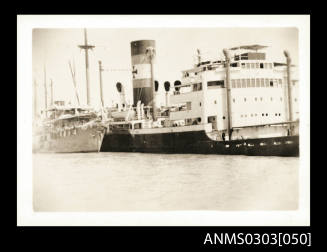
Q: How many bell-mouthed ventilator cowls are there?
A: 4